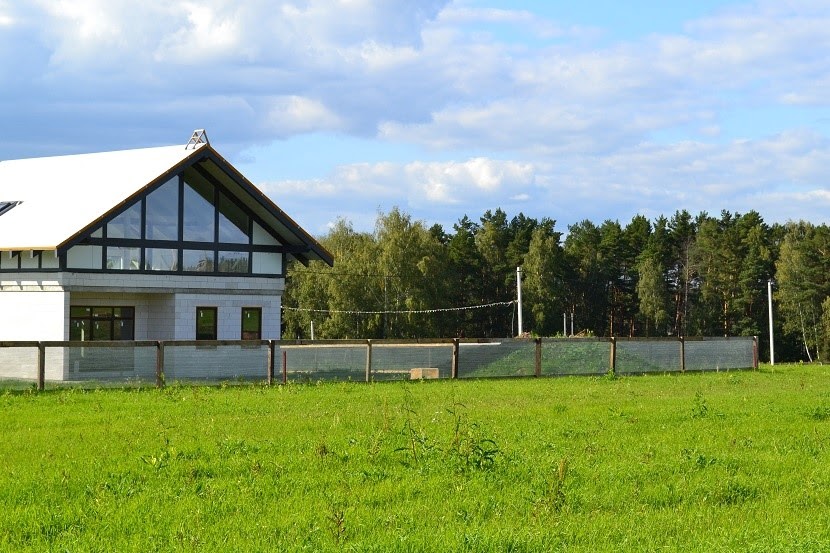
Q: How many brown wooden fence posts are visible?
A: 9